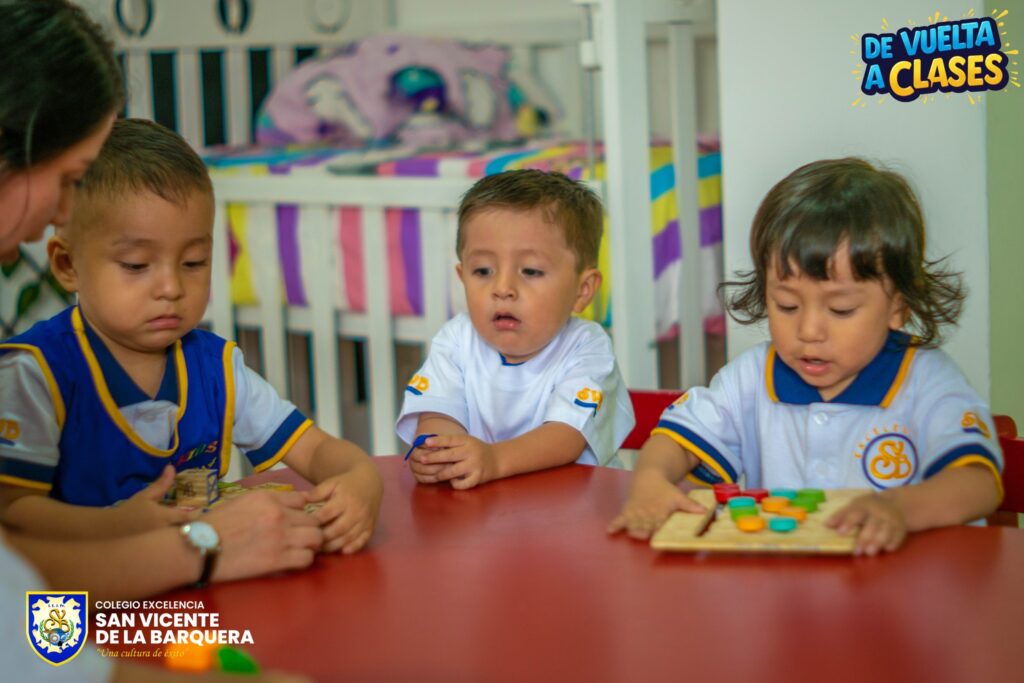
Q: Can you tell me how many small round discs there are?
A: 12